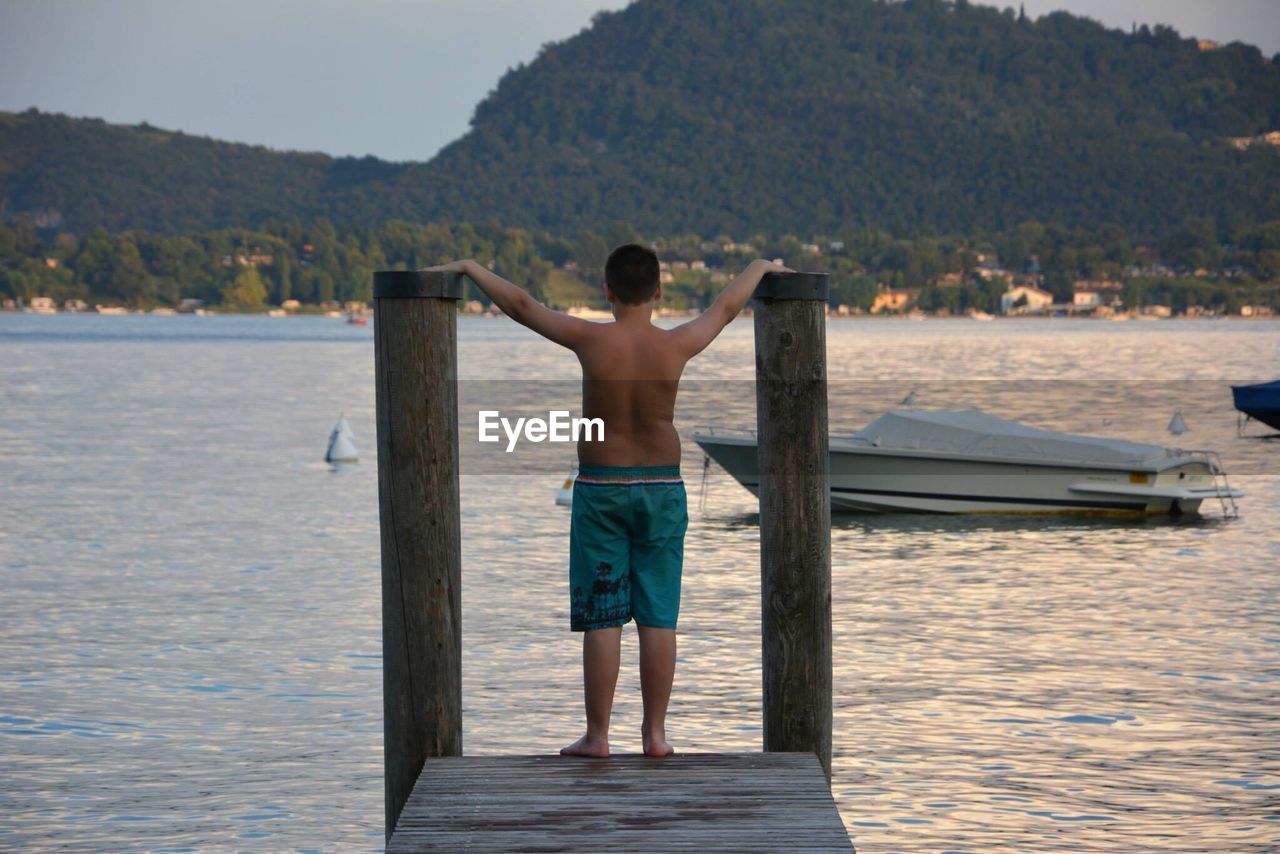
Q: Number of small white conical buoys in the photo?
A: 3